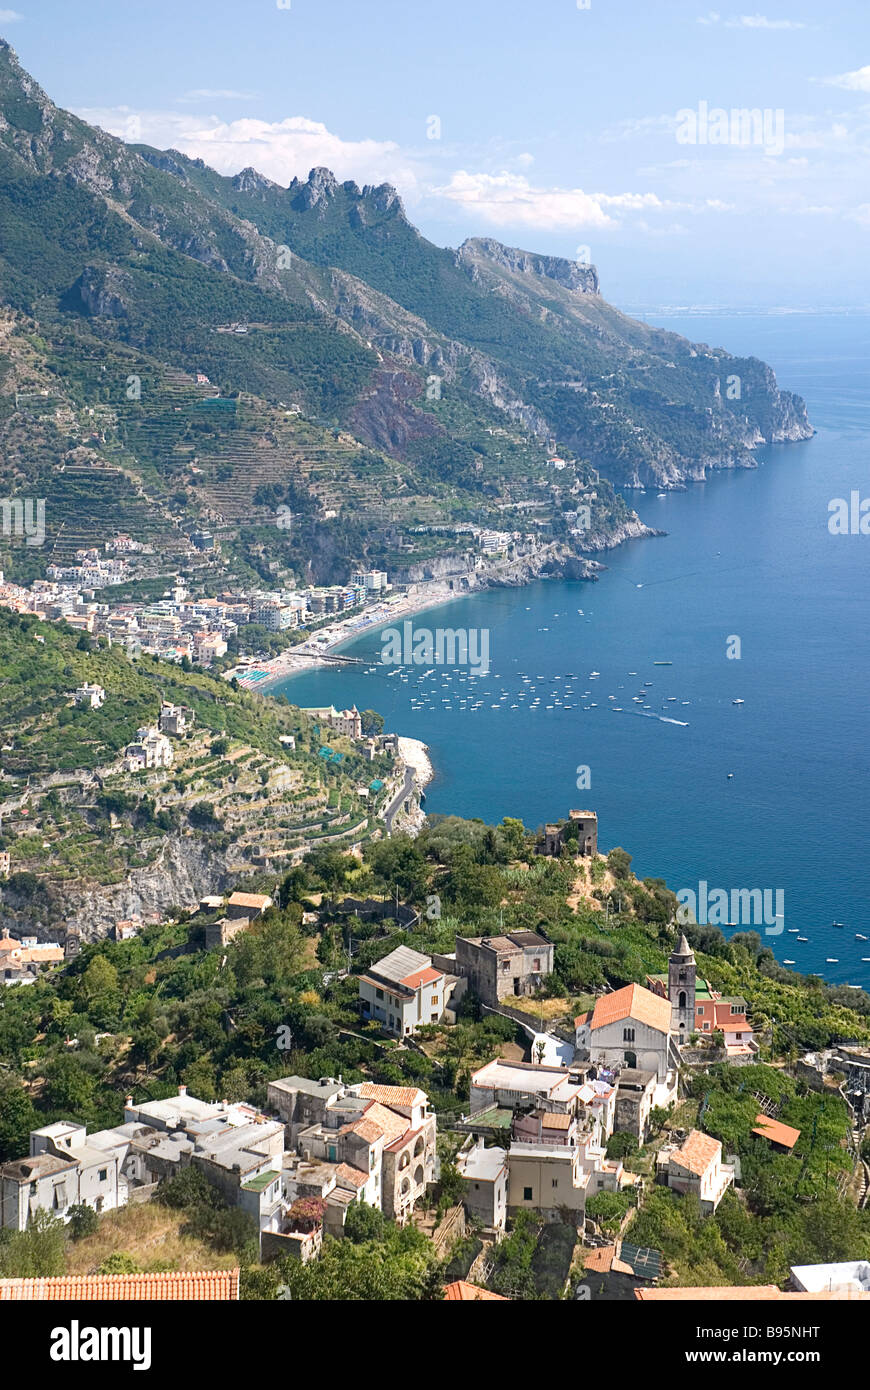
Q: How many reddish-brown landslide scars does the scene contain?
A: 1